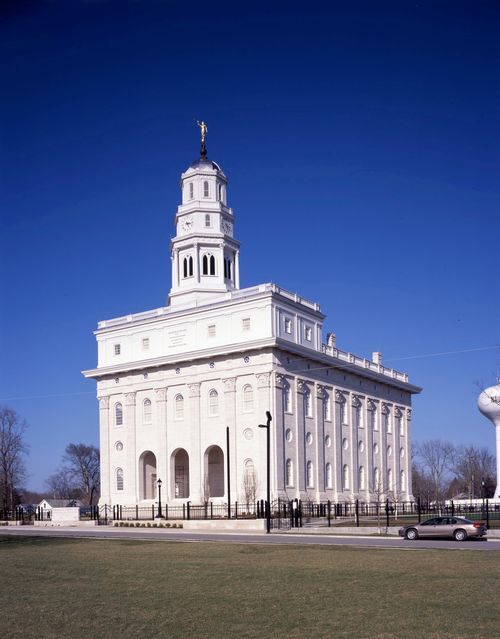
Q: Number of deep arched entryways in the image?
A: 3